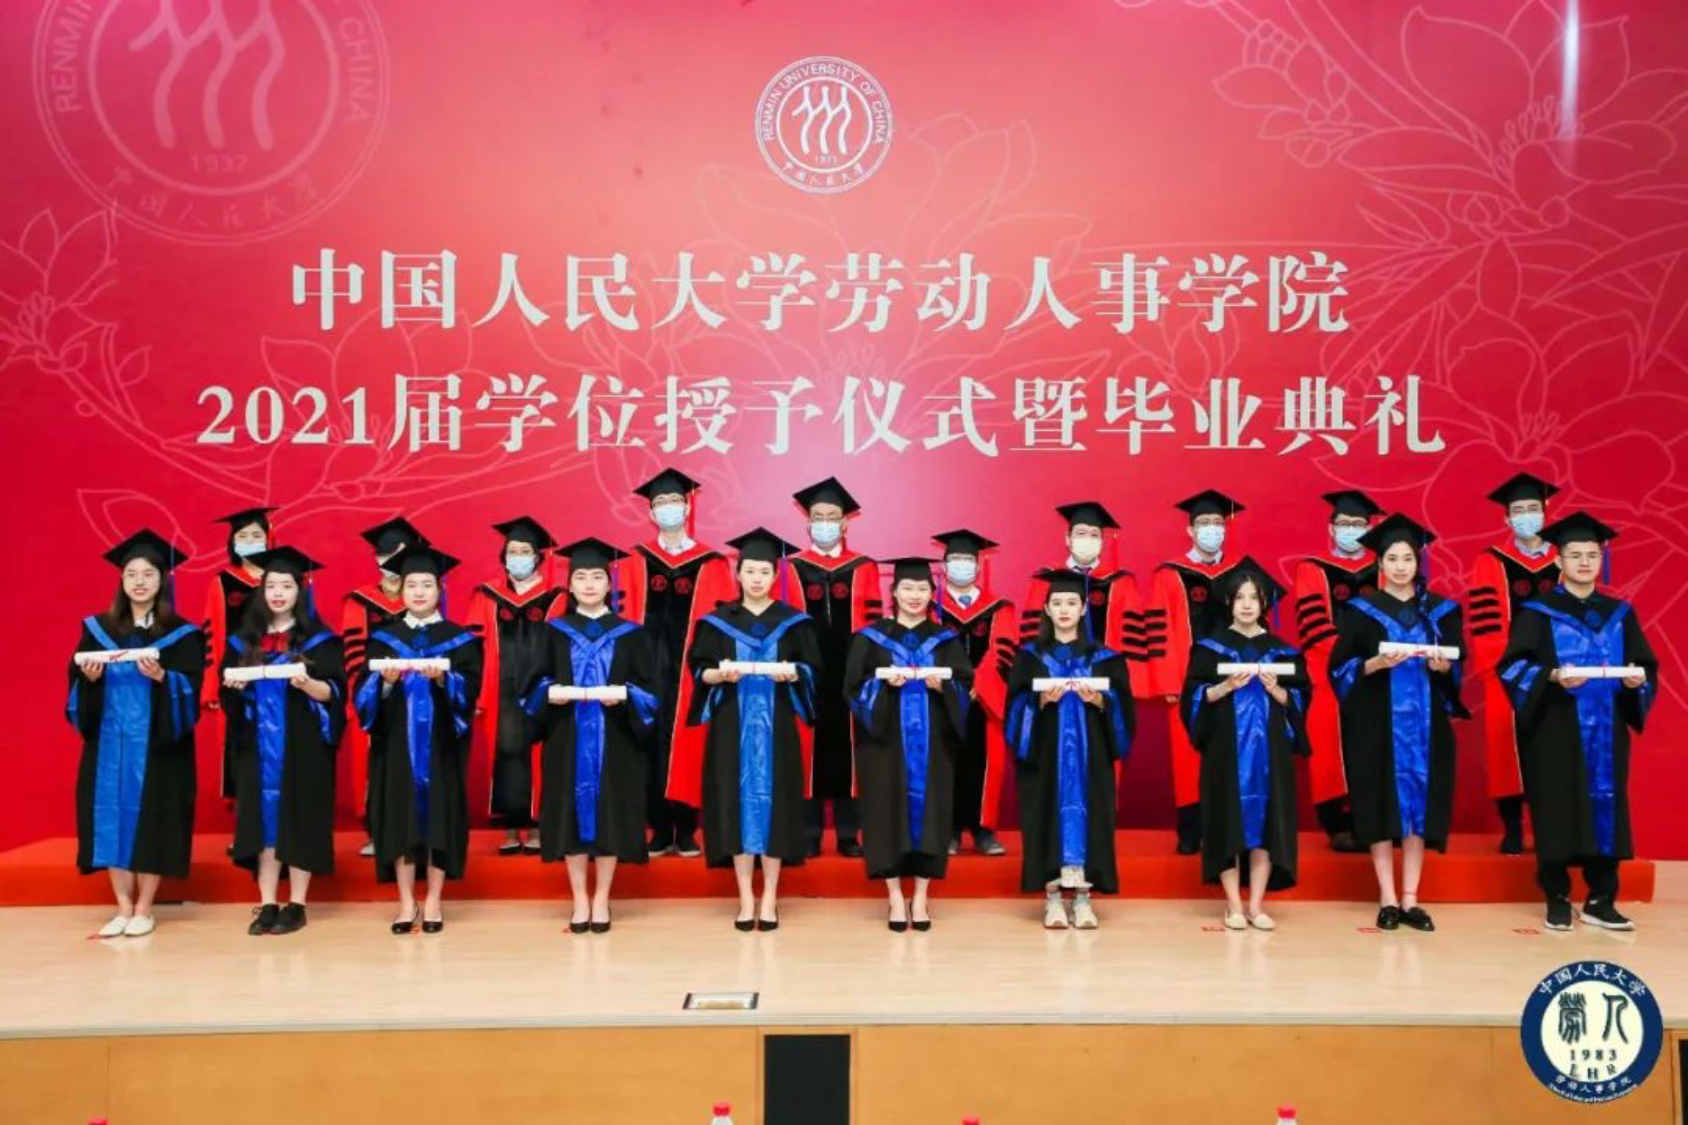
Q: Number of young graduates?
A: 10